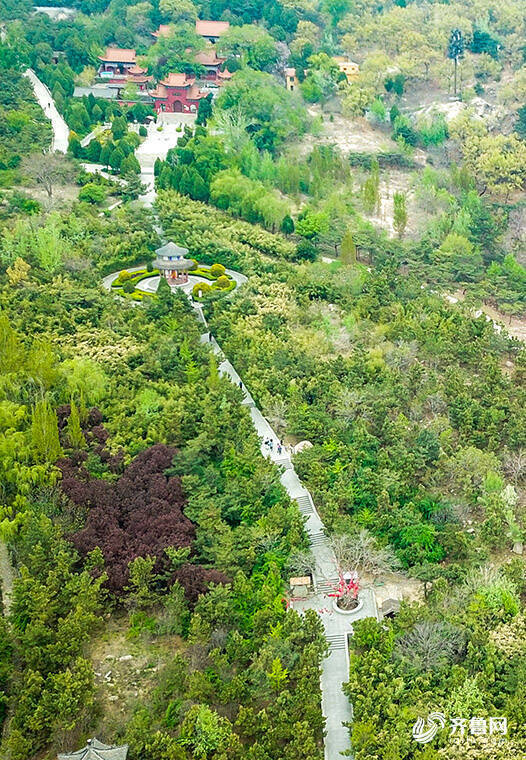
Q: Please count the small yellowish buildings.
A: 2